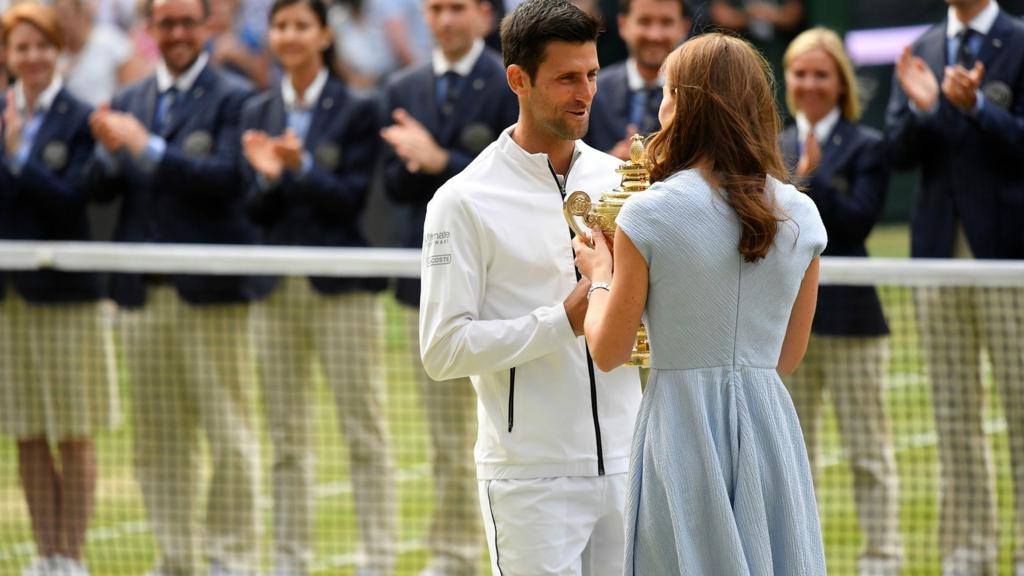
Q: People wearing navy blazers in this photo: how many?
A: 7